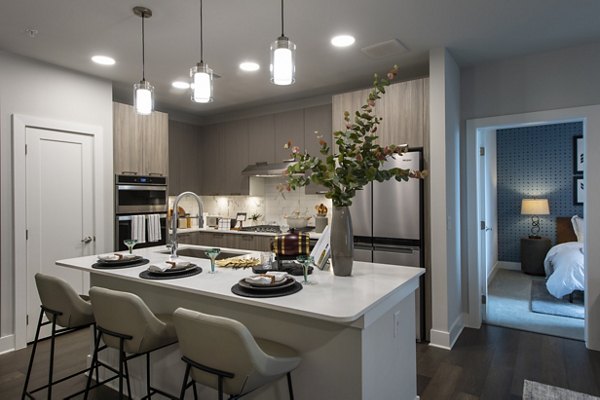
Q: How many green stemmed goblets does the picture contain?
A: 3